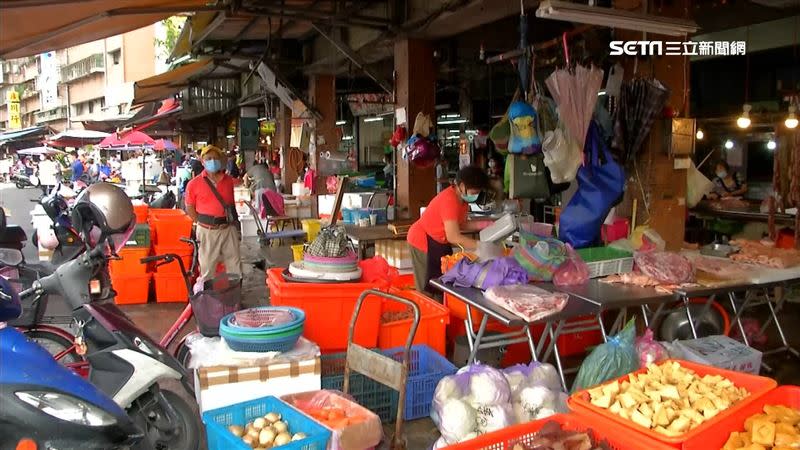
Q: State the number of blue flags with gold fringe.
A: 0